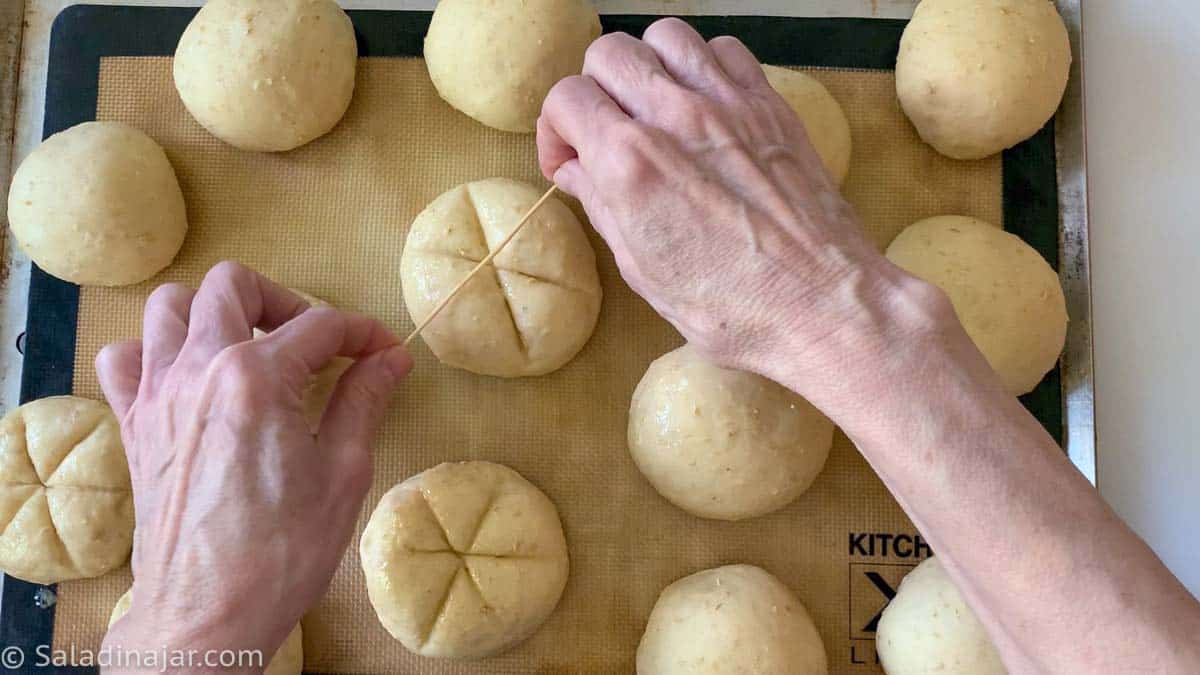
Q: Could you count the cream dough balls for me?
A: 14